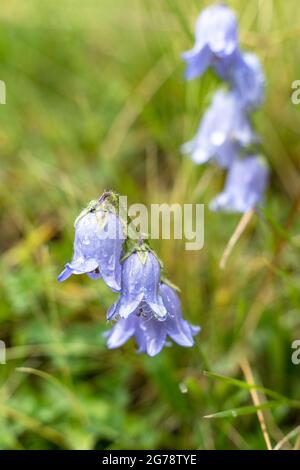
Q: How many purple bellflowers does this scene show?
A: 7